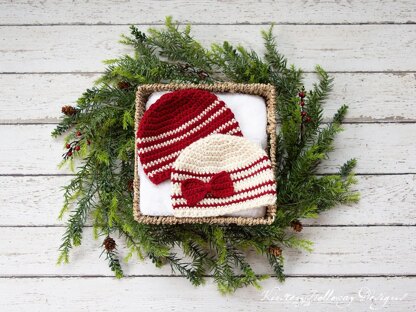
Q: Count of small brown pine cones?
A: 5